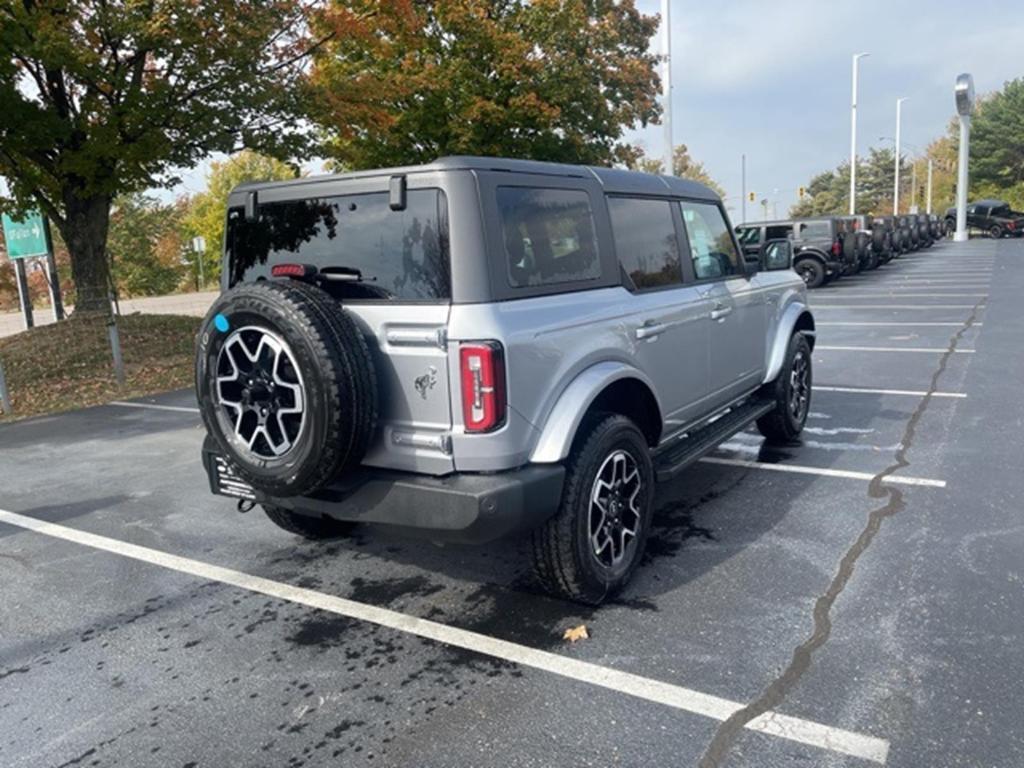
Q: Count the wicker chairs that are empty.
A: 0